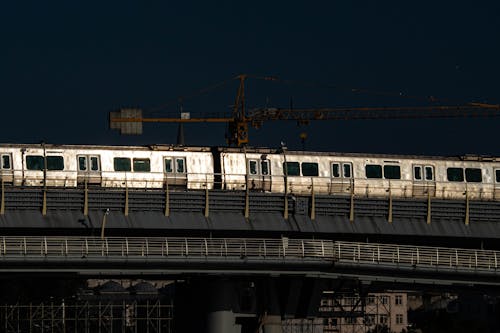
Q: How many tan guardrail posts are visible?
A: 13